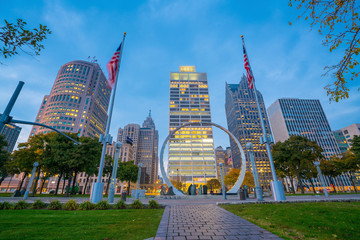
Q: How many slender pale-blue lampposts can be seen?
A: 6